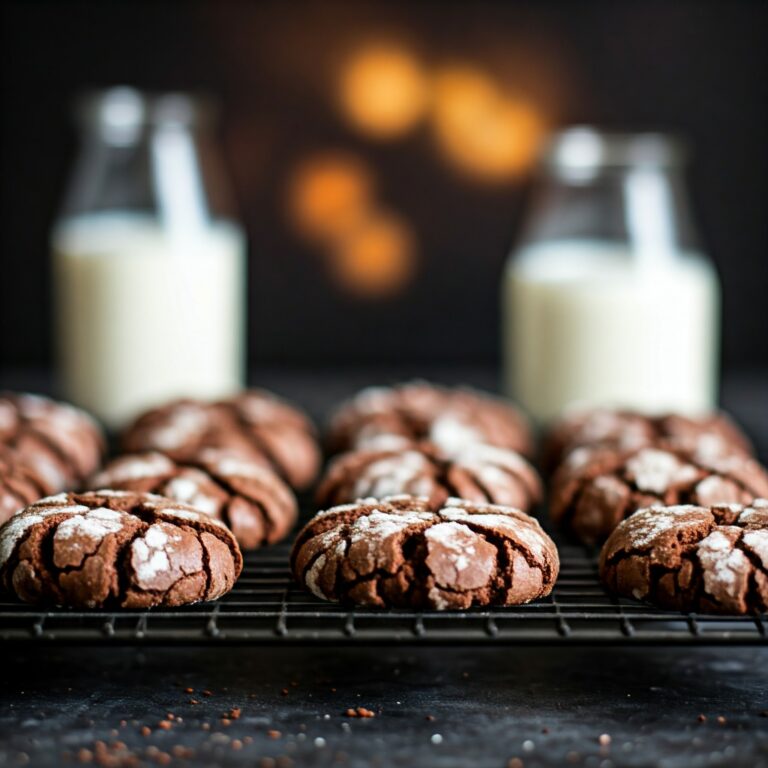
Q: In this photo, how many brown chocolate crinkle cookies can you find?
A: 11